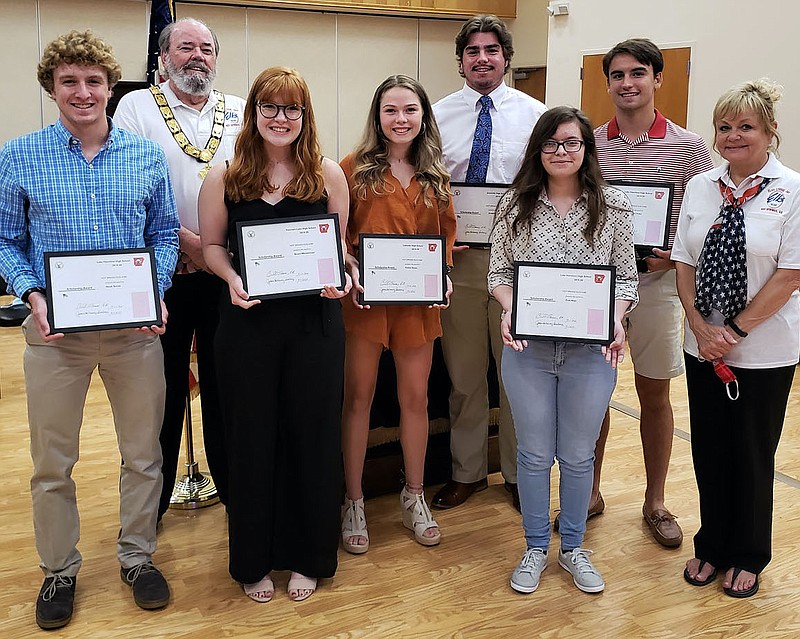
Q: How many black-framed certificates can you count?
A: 6